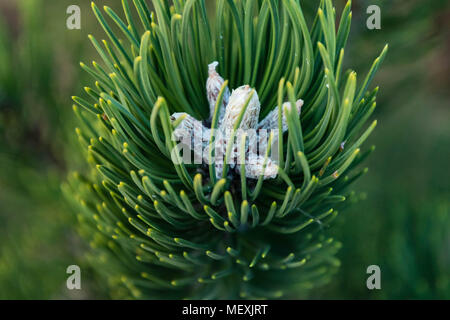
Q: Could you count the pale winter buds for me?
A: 5